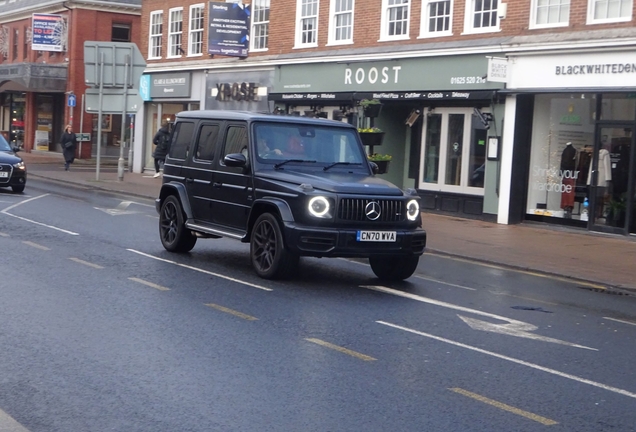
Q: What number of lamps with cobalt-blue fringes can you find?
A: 0